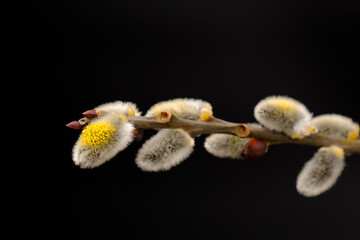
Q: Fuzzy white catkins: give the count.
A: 8